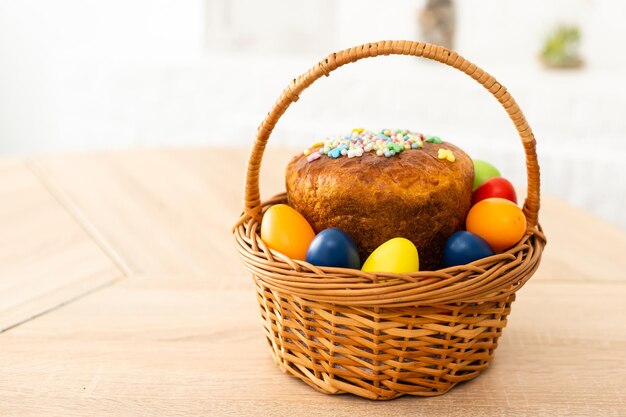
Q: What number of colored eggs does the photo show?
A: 7